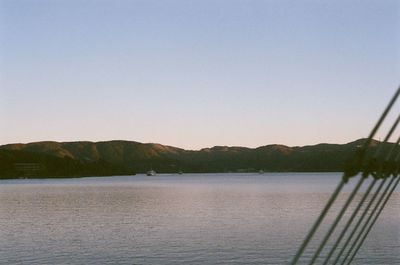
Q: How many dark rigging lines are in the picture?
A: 6